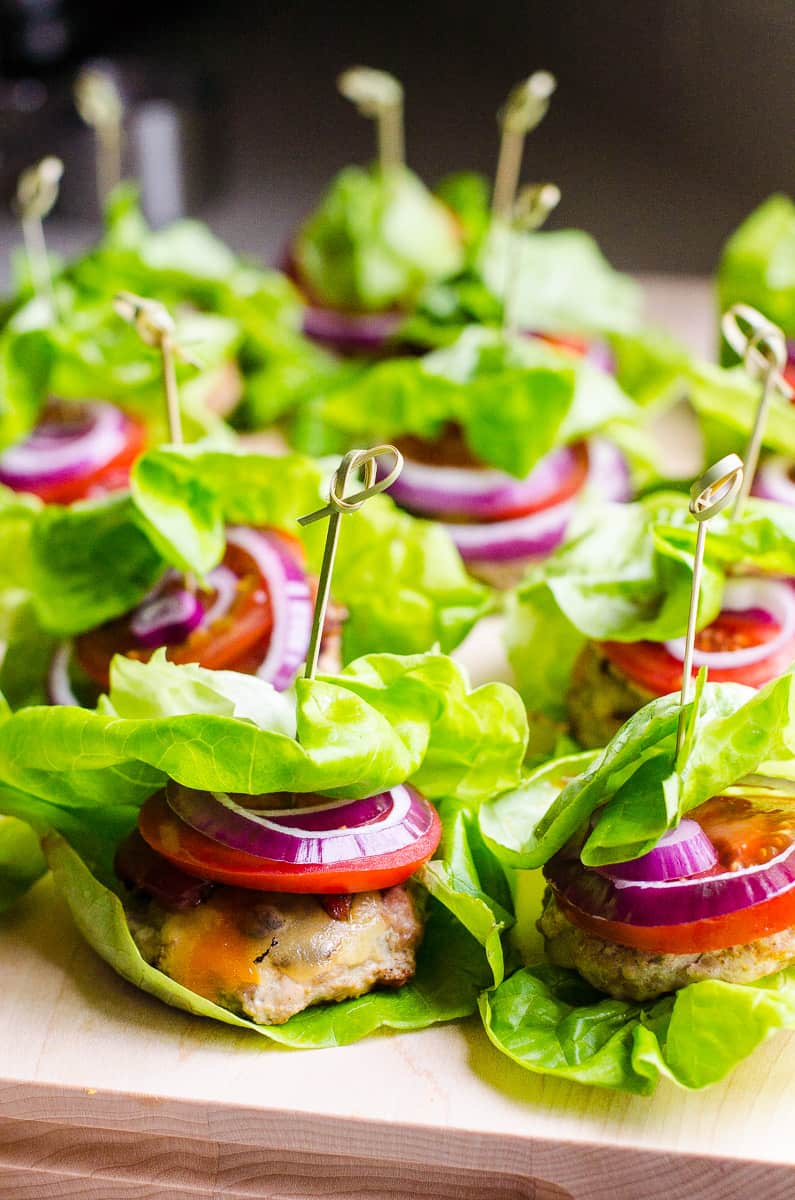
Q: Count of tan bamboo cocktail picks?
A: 9